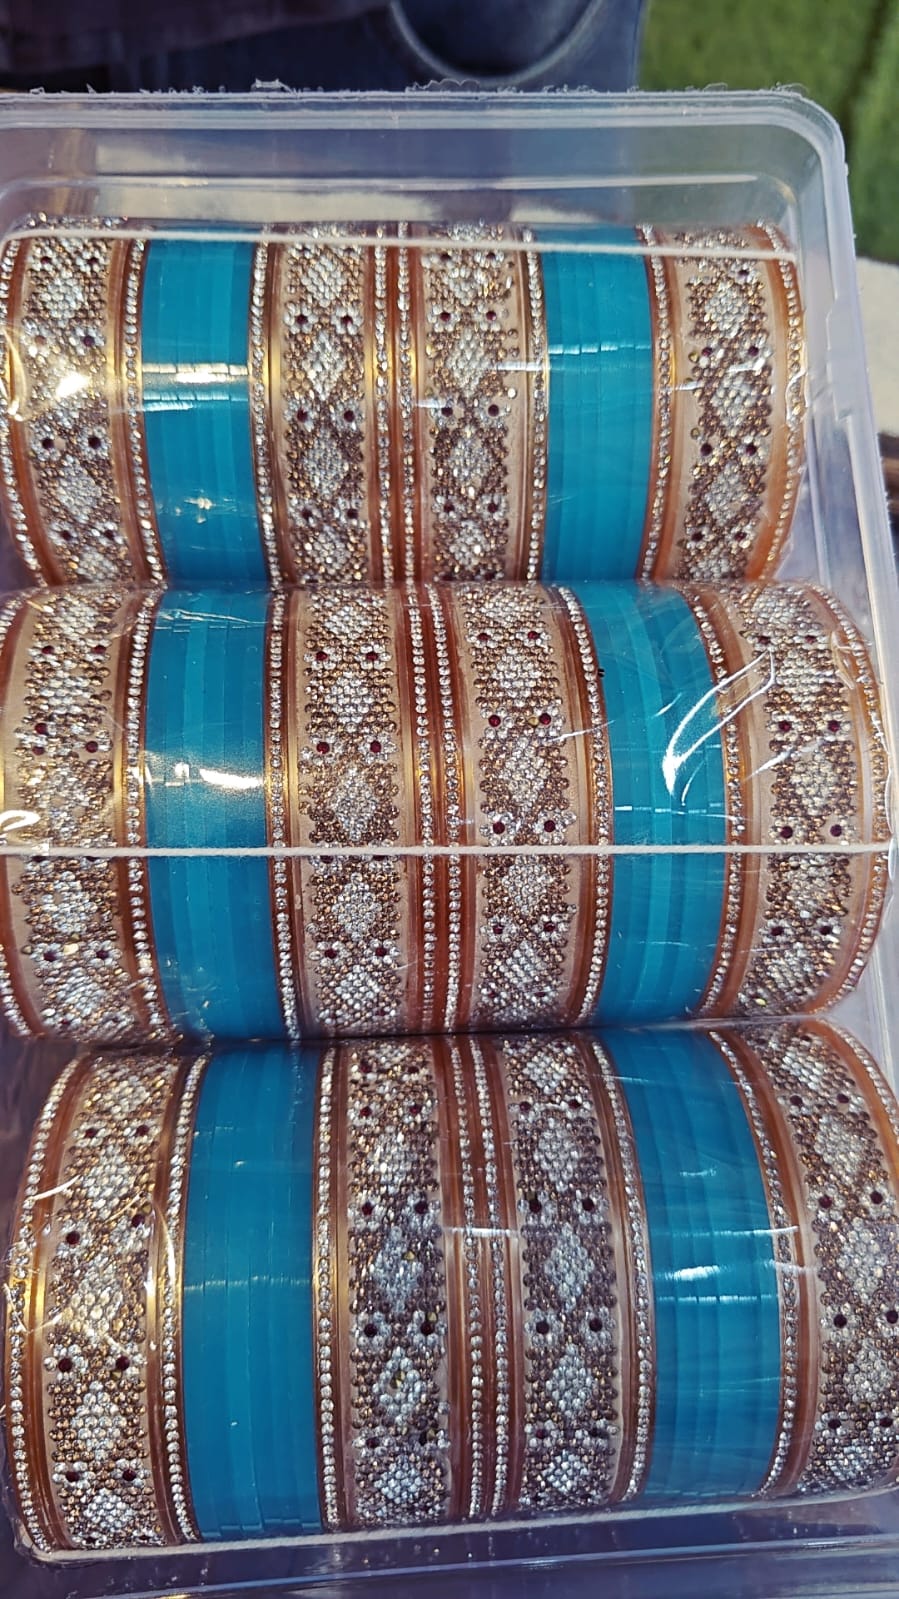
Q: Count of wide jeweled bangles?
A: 12